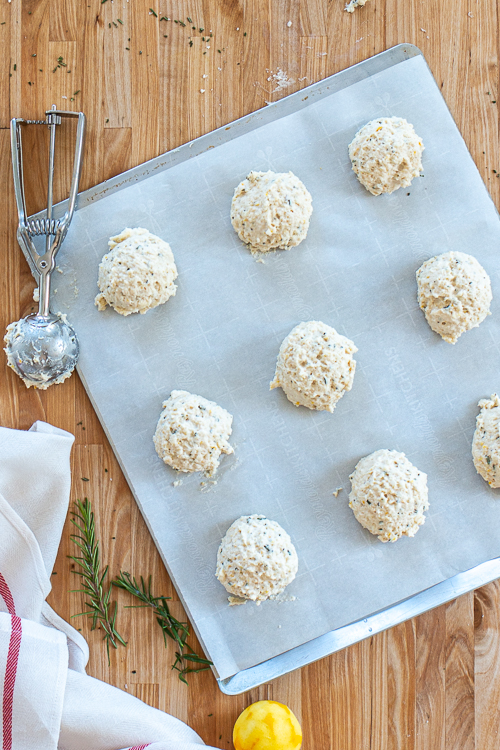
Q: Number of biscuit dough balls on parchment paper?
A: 9